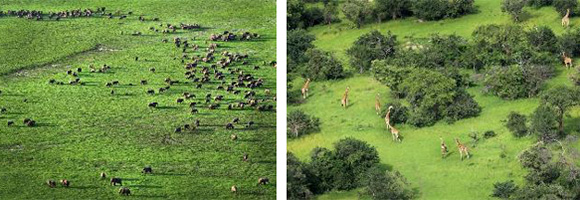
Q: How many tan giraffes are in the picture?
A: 9